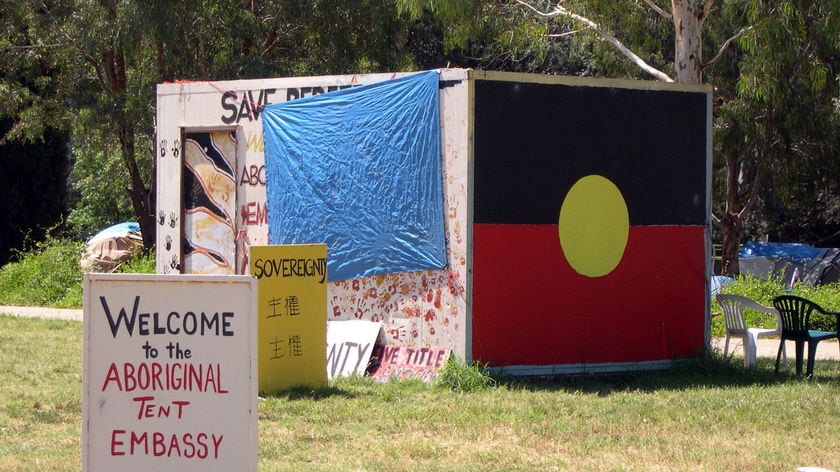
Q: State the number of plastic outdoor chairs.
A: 2